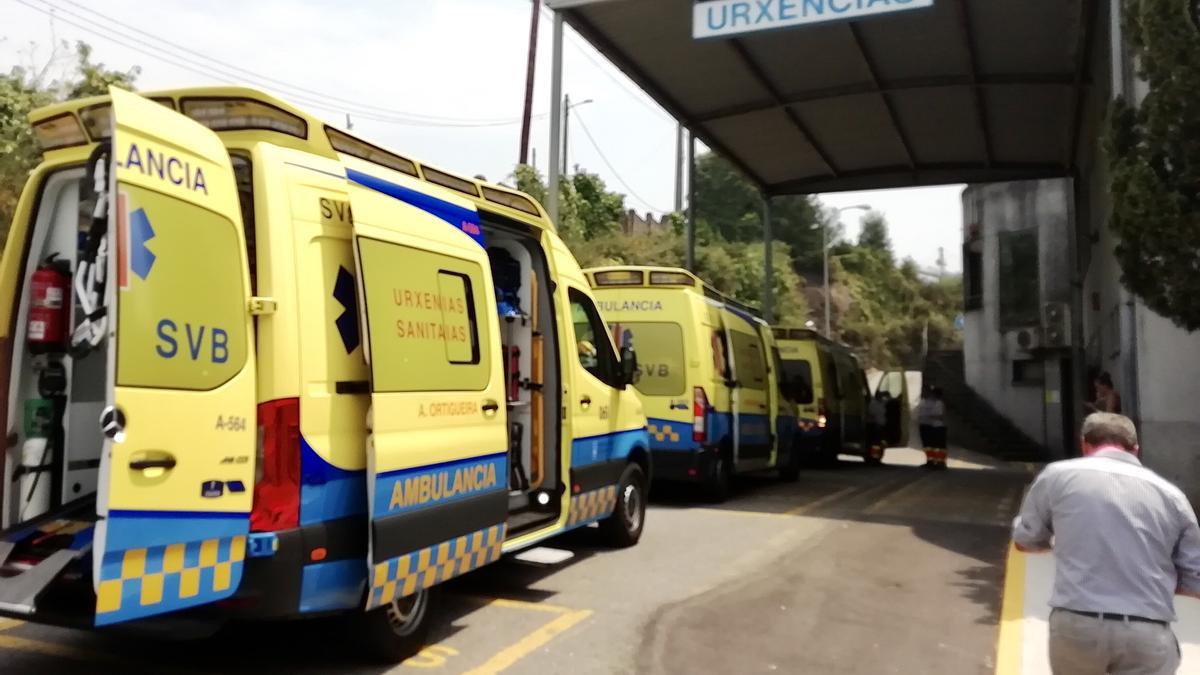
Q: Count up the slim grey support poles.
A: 3